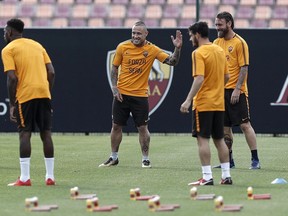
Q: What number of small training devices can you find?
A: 8